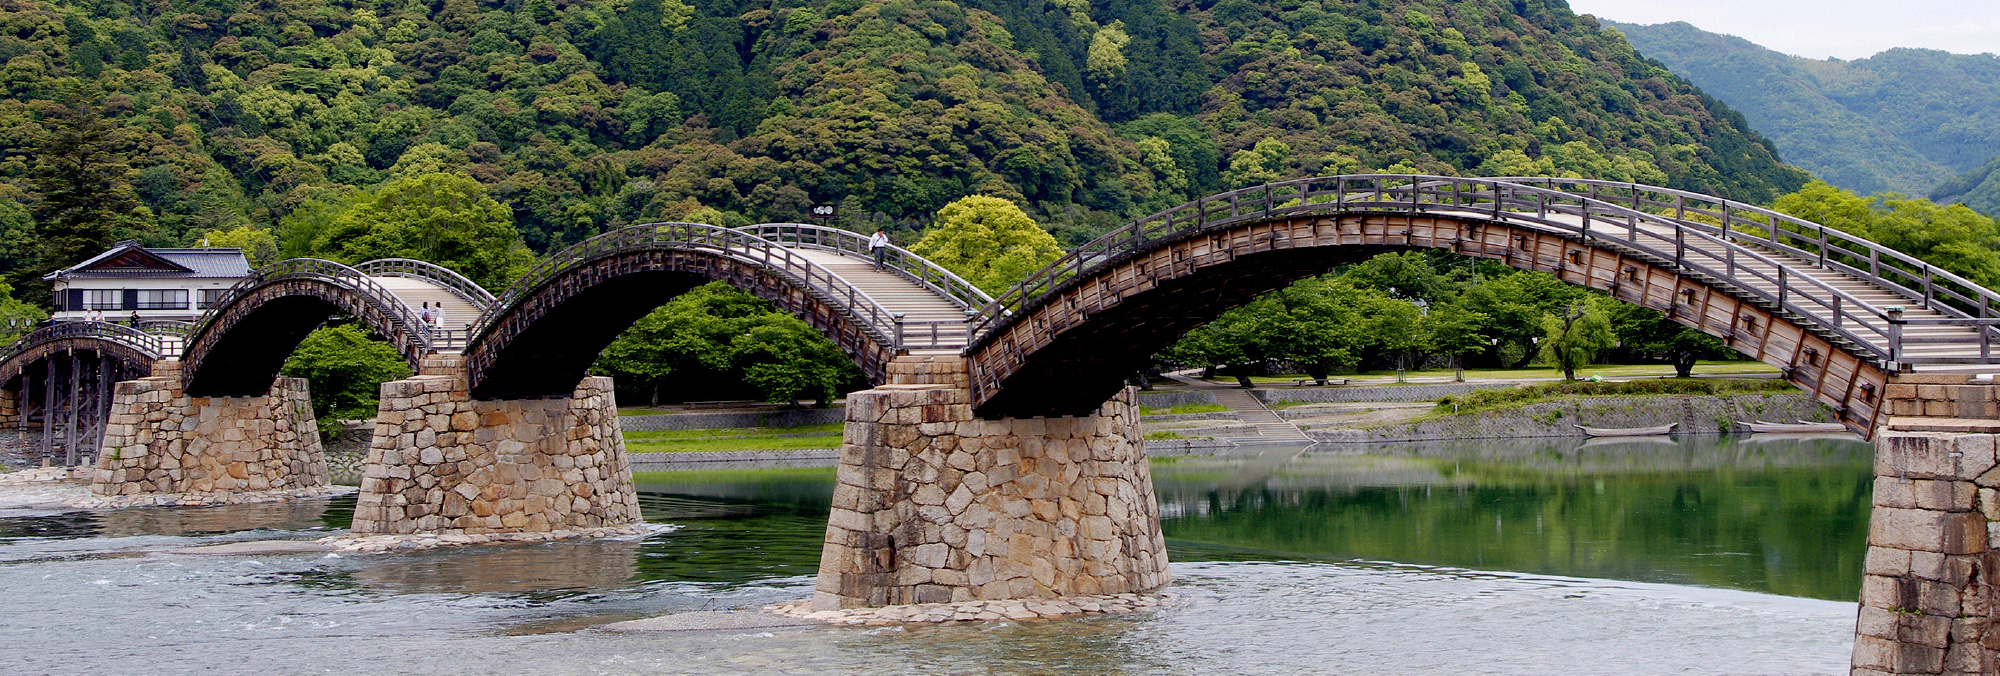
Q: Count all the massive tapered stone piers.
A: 4